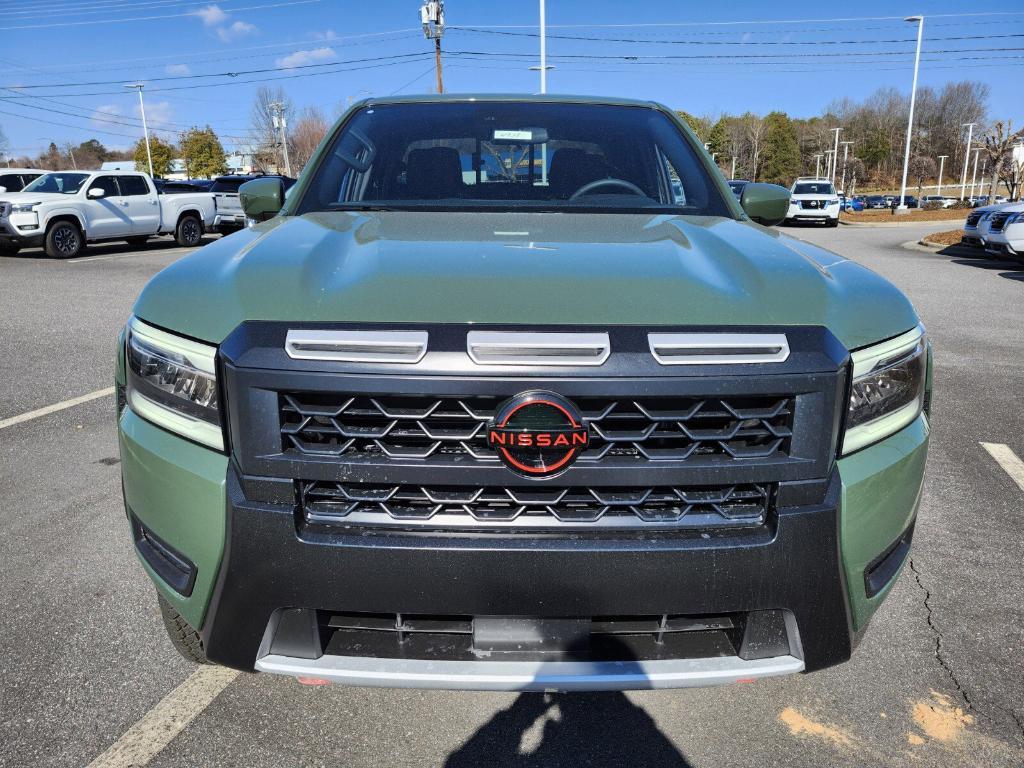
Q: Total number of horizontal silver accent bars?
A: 3